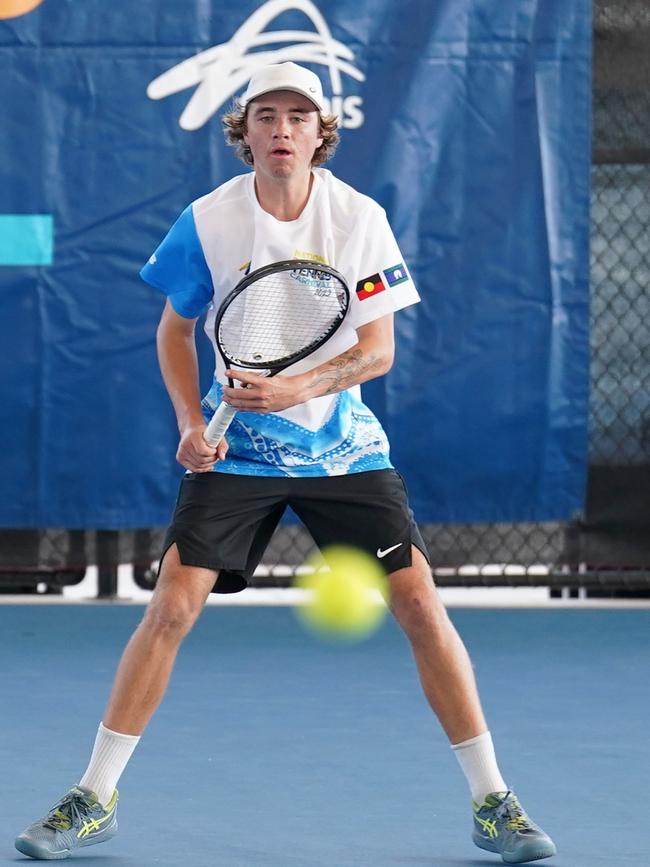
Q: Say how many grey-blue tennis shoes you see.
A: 2